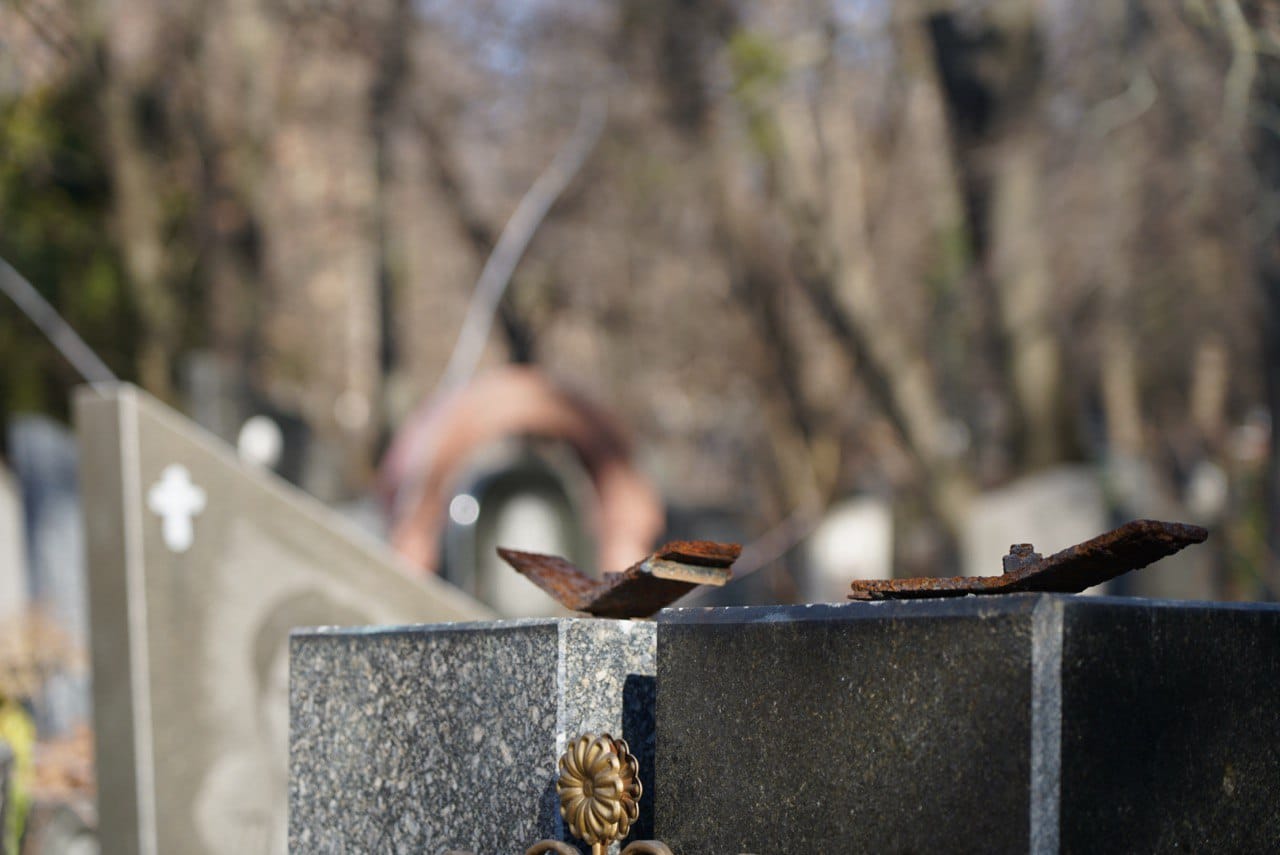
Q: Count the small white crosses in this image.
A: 1